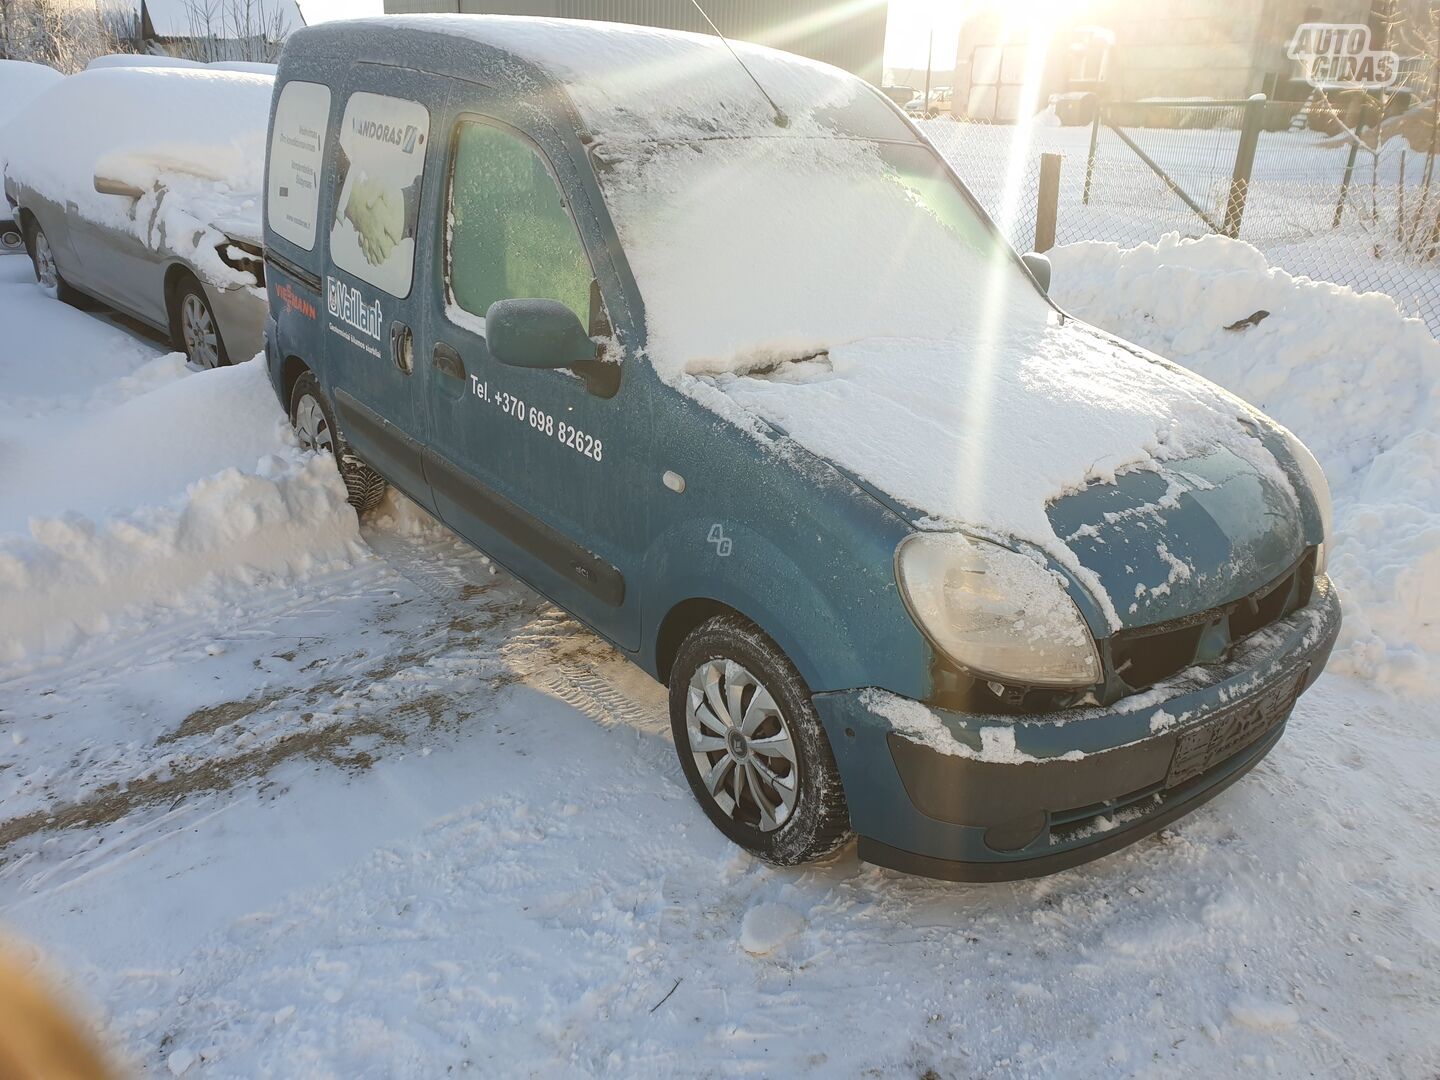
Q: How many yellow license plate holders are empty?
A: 0